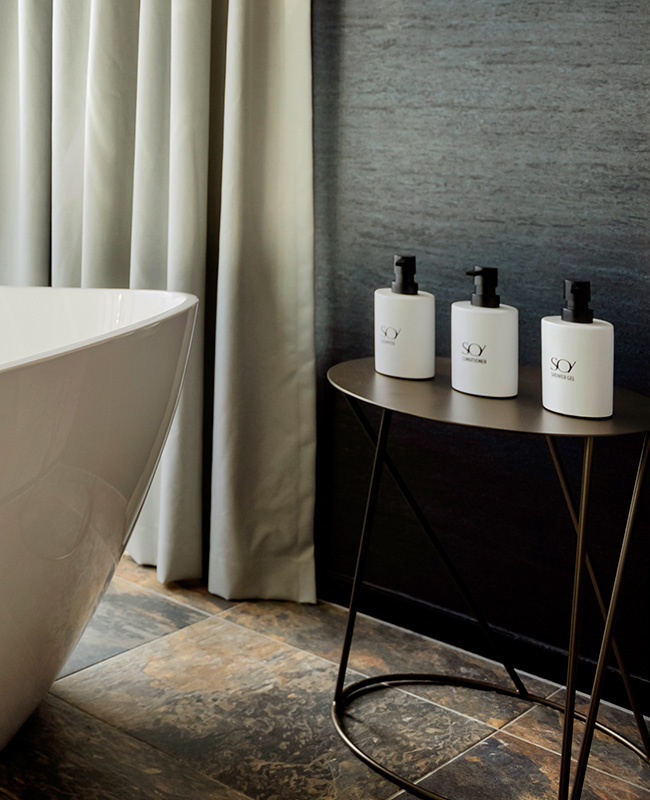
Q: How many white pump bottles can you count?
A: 3